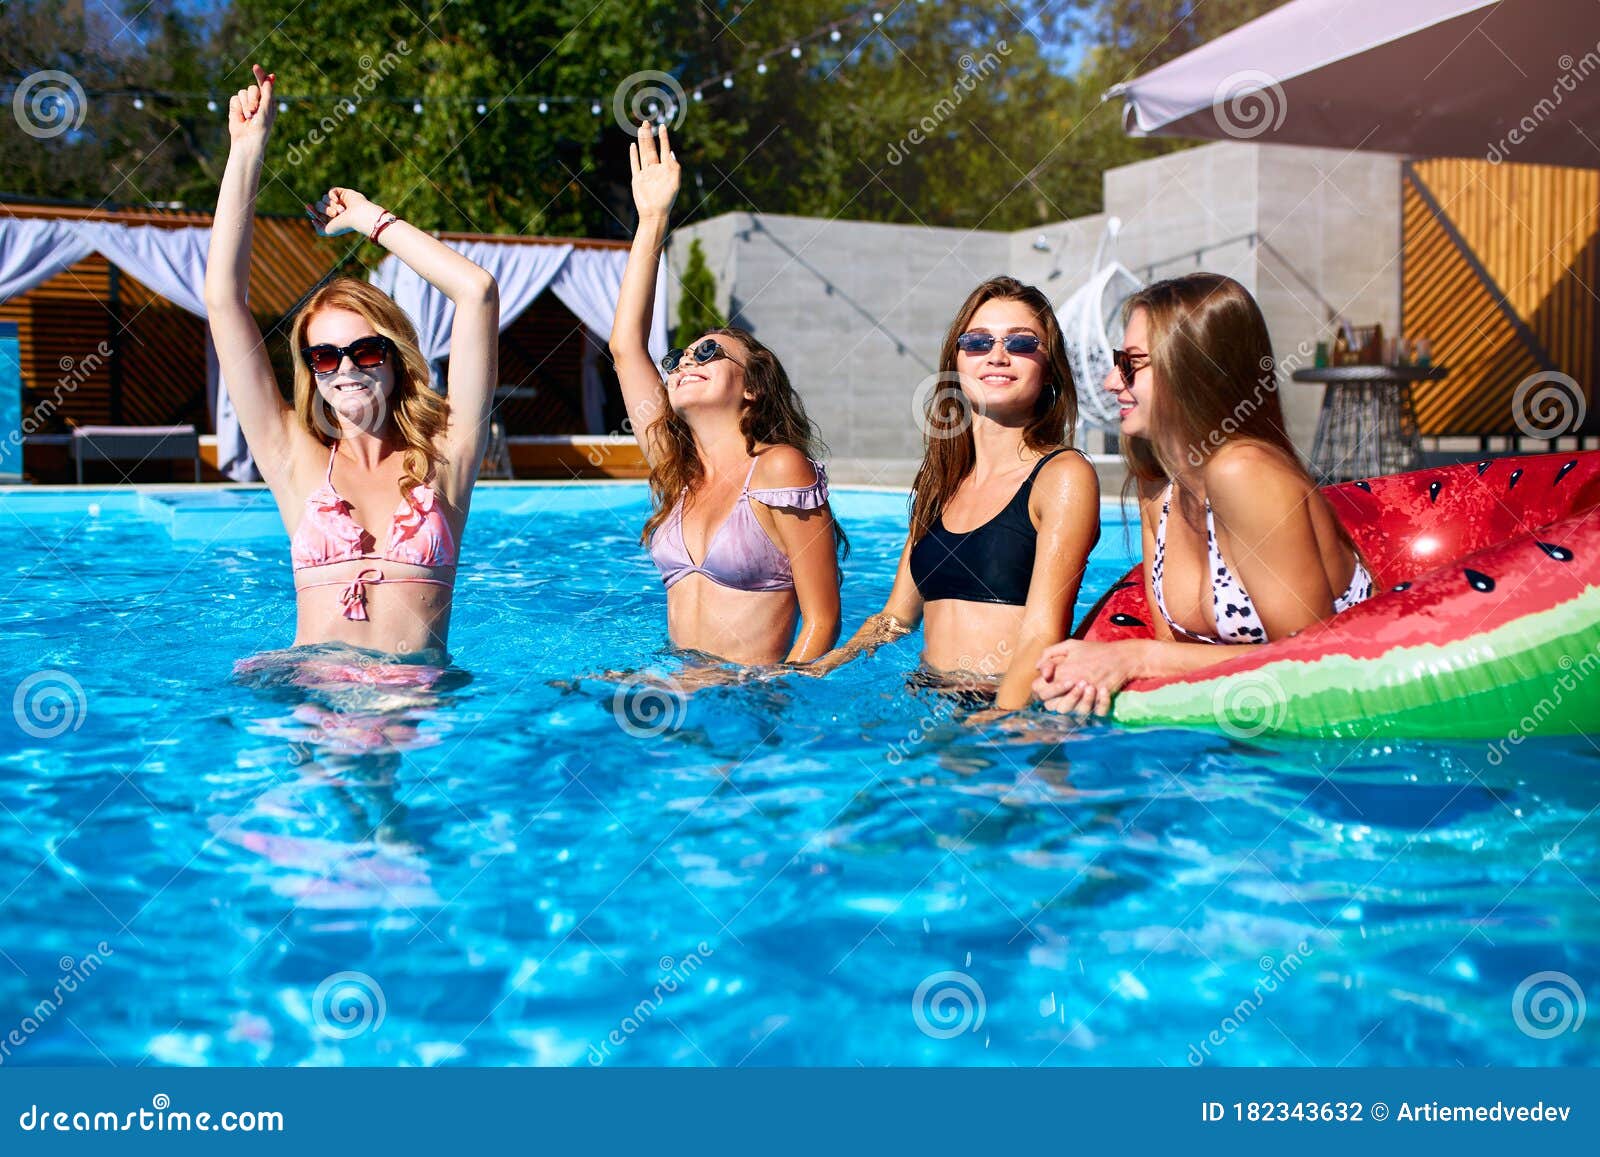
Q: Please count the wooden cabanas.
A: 2